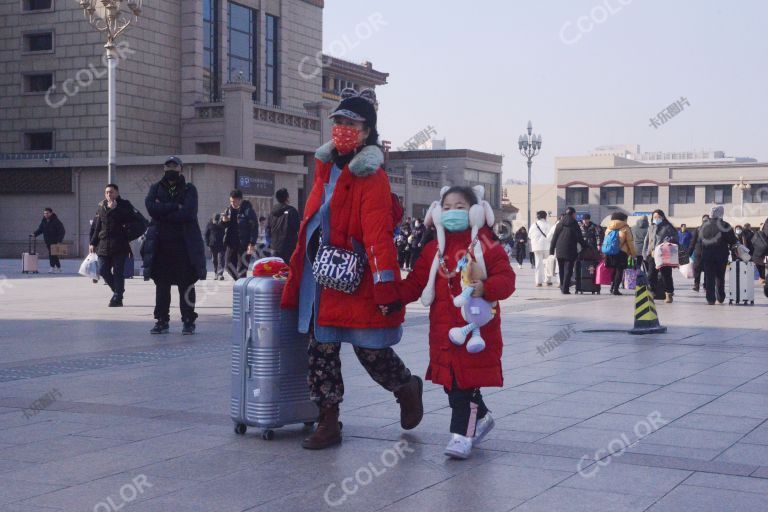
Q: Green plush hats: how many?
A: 0